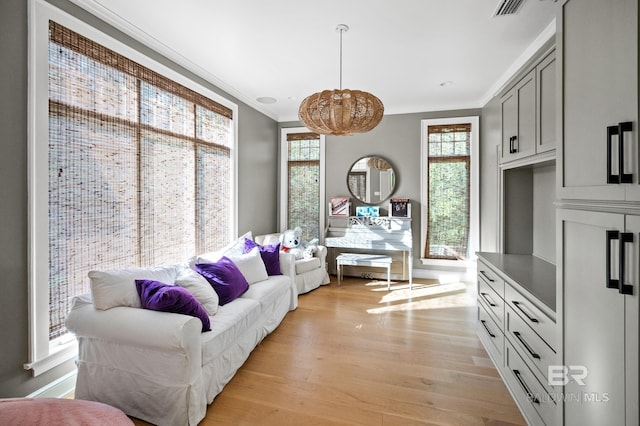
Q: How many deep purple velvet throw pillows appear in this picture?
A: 3